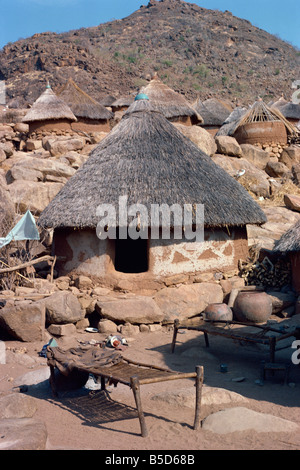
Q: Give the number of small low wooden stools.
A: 1